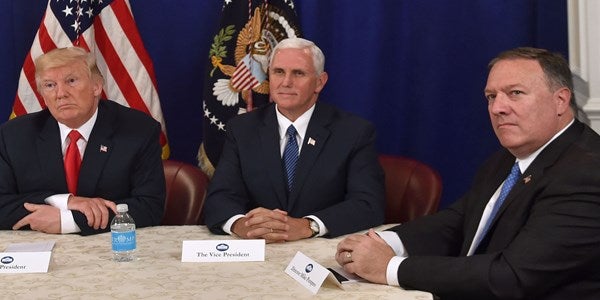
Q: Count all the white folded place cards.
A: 3